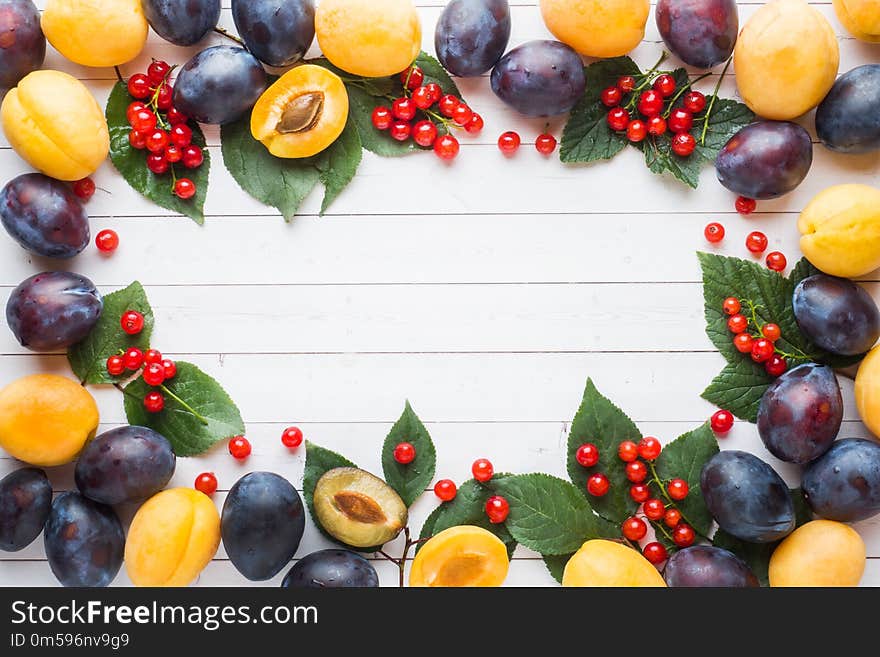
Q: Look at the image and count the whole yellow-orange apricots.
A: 12